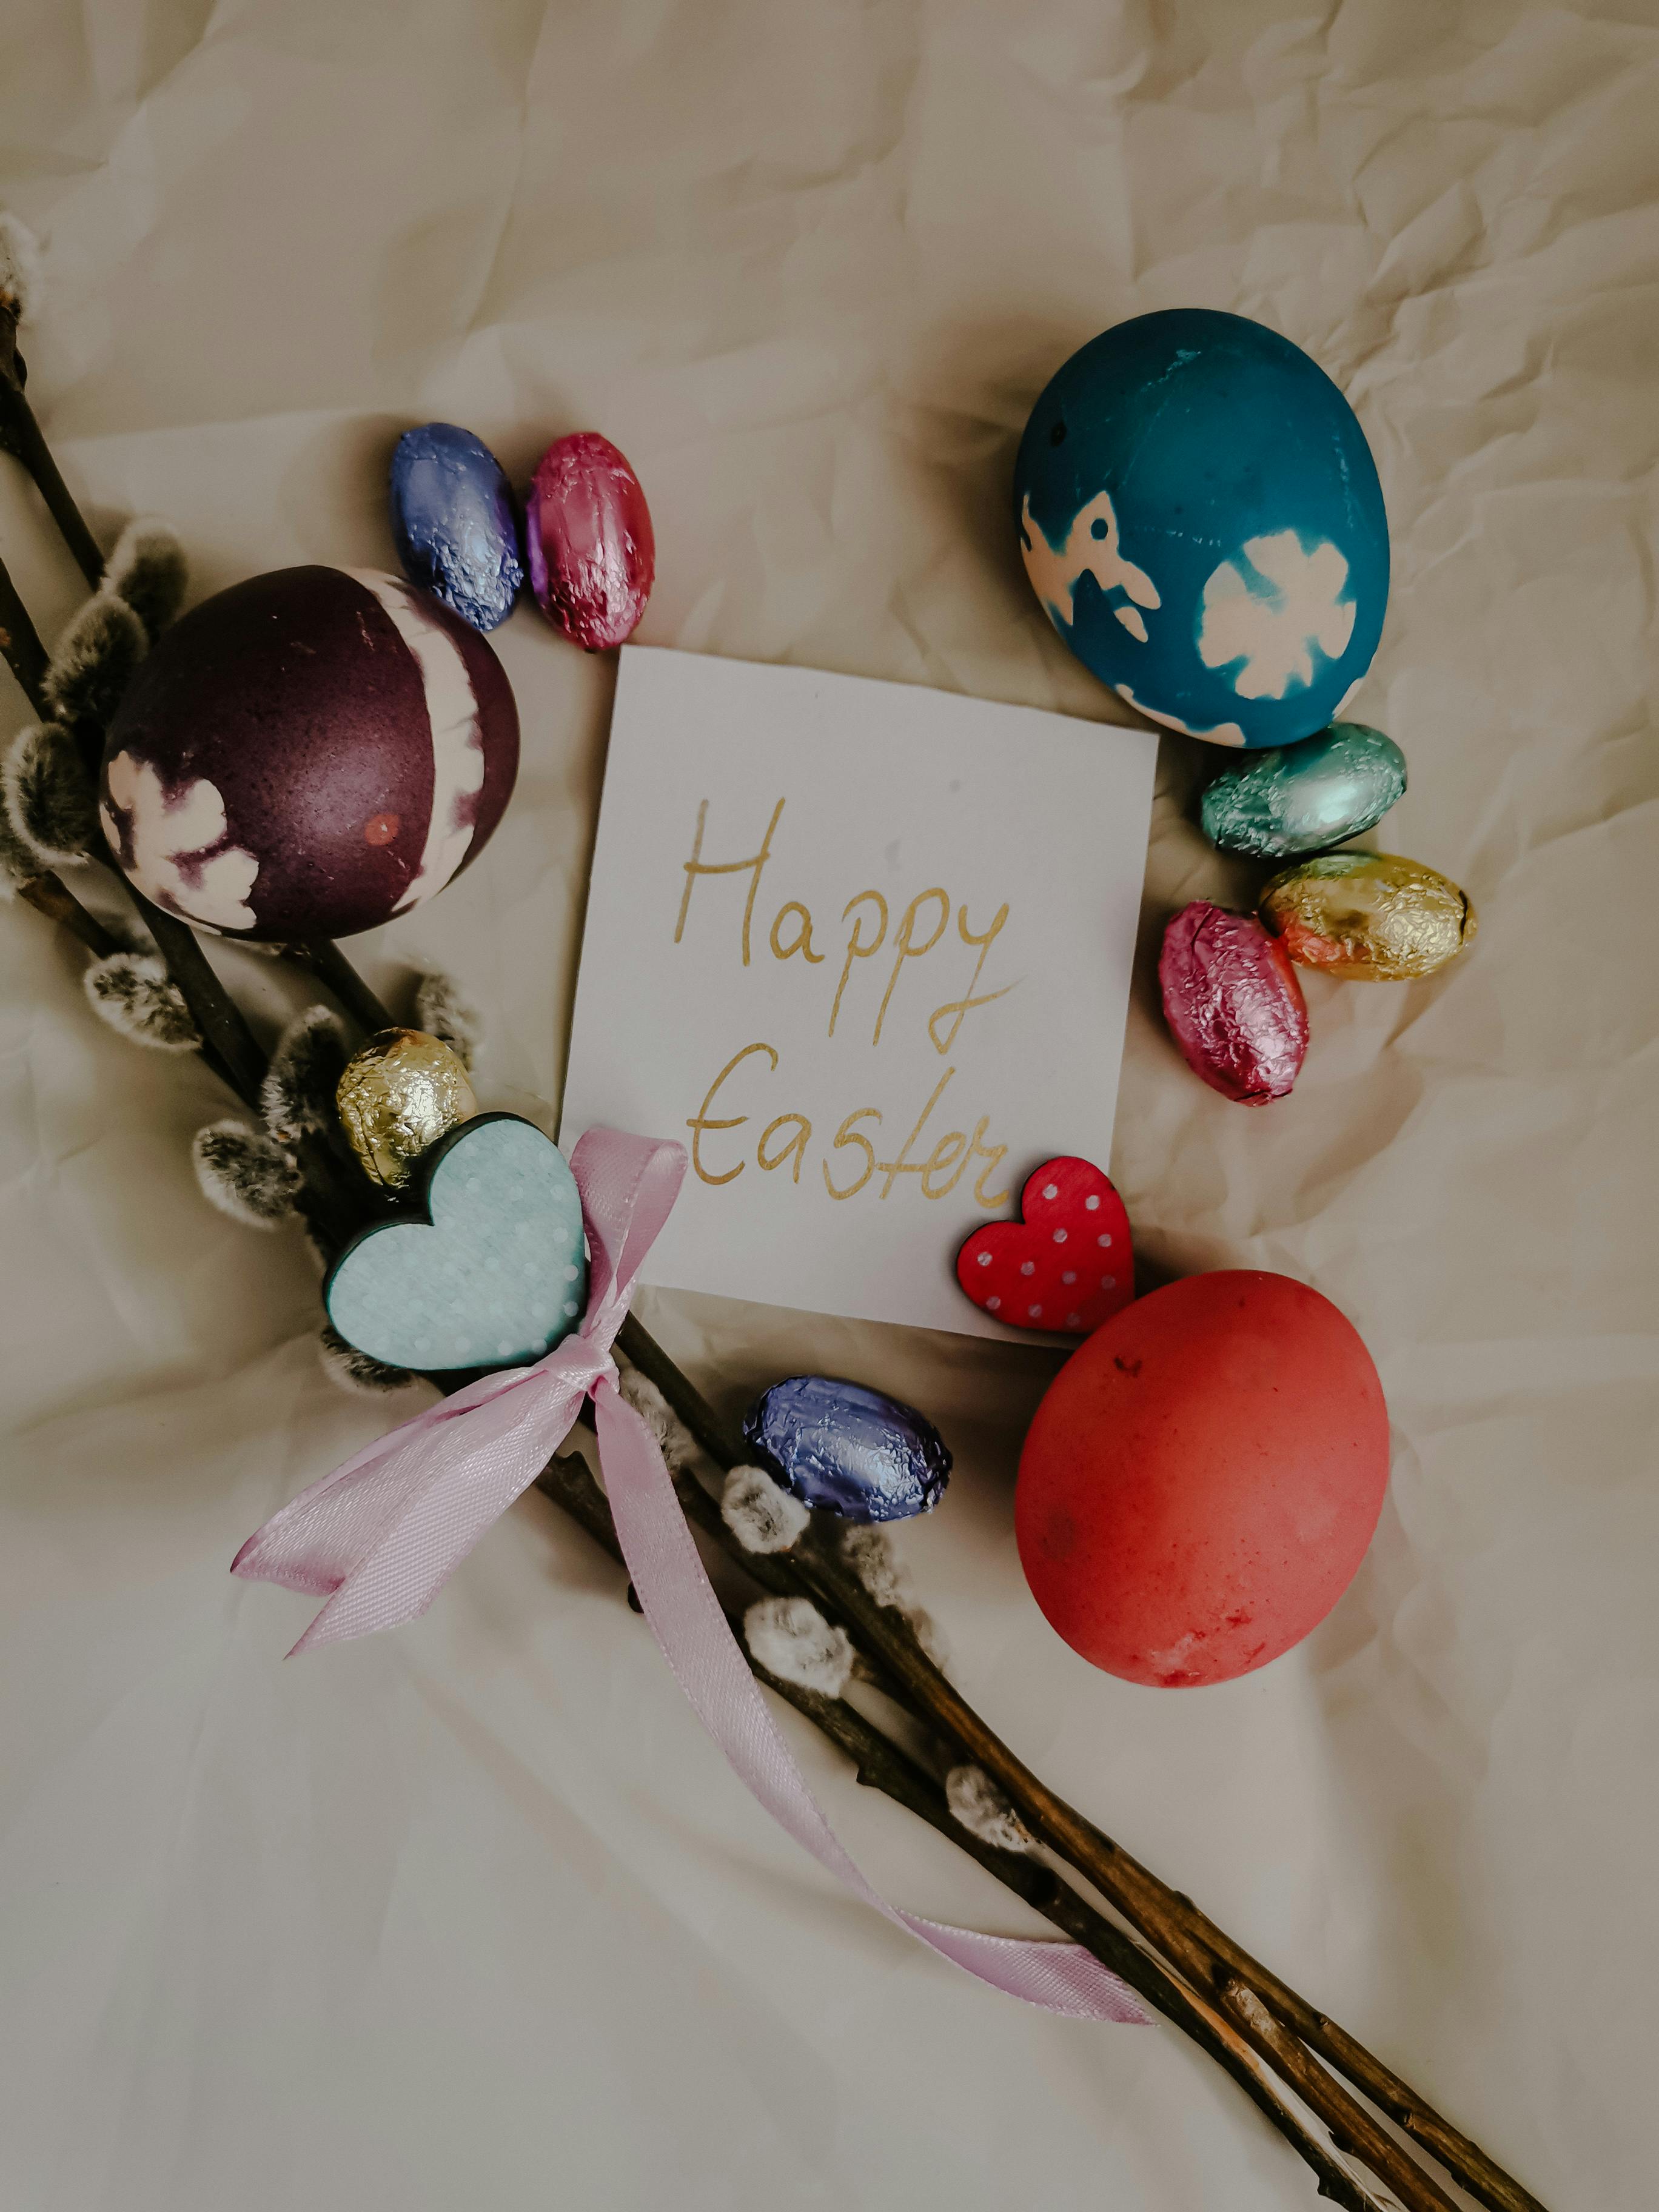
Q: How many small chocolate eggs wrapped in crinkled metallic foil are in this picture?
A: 7